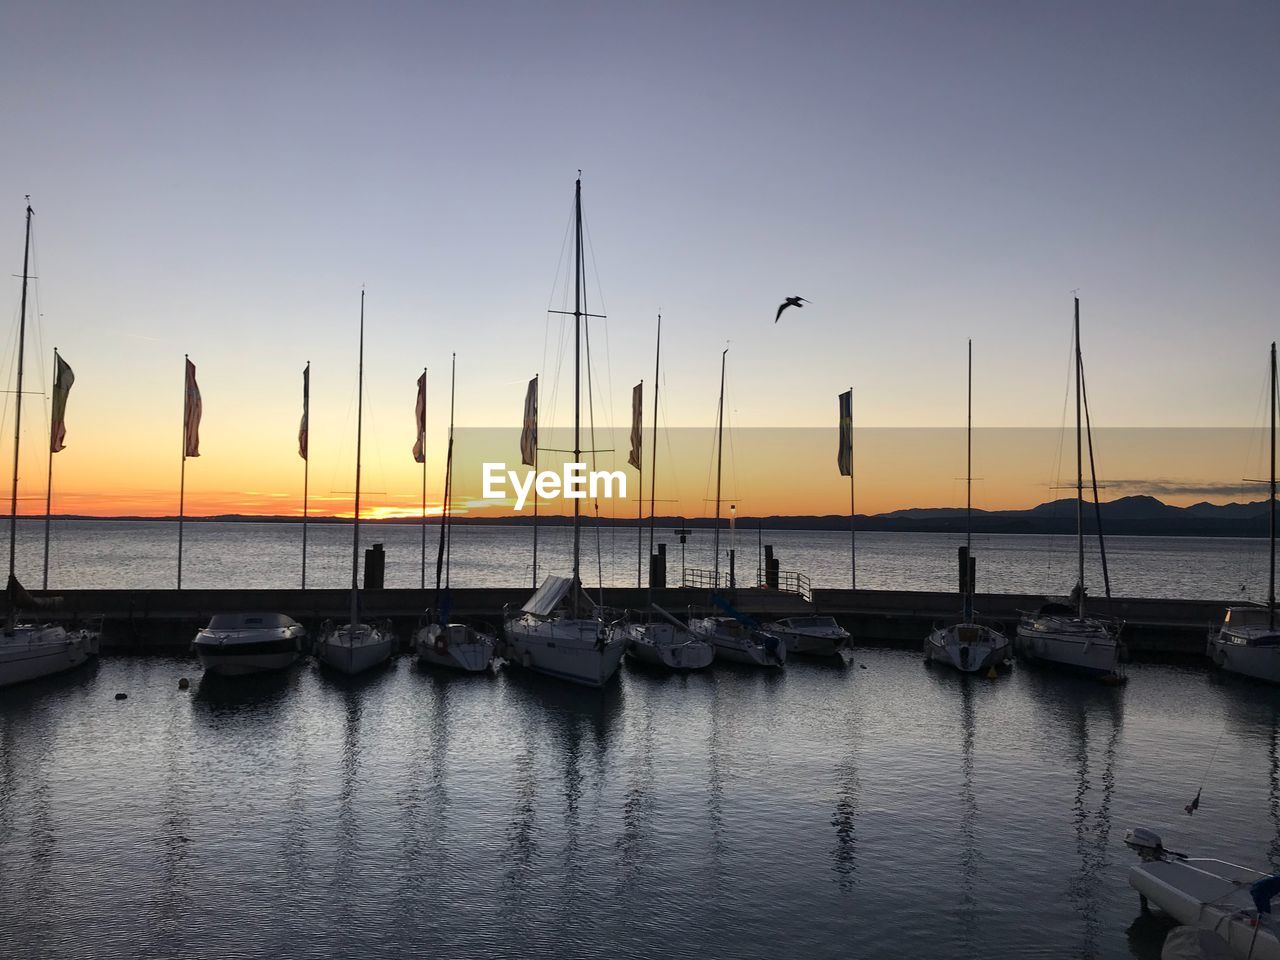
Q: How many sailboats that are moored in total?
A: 9